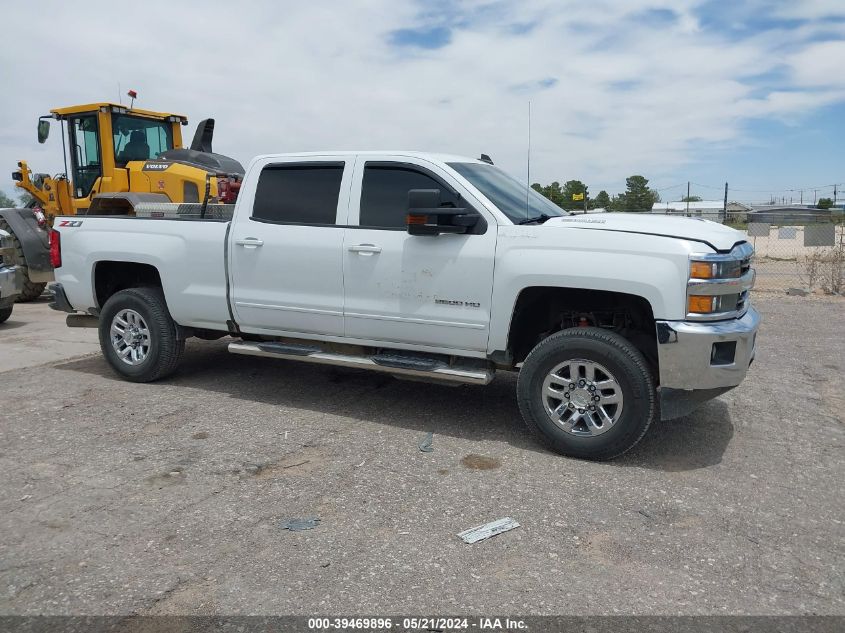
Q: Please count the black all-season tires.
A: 2